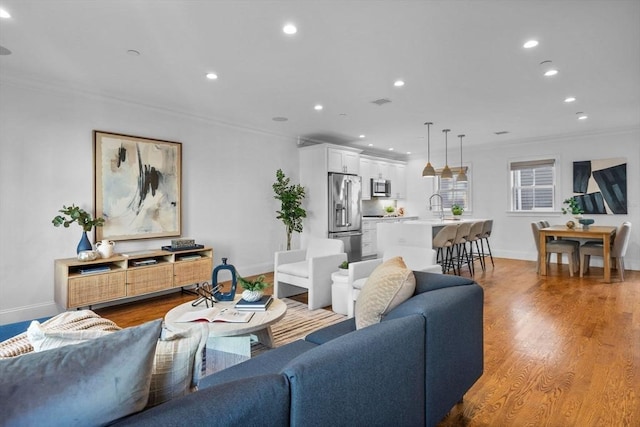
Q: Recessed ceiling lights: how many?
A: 13